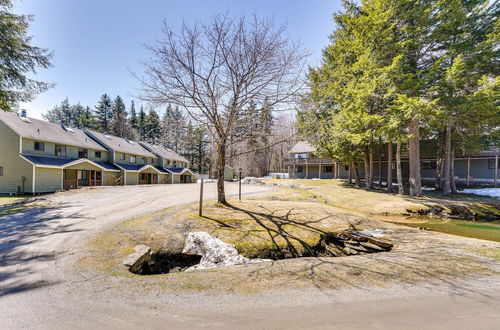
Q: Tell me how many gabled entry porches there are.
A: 3